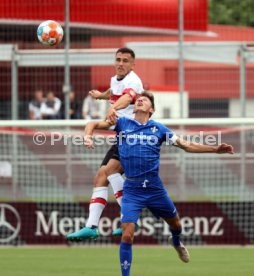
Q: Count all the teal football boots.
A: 2